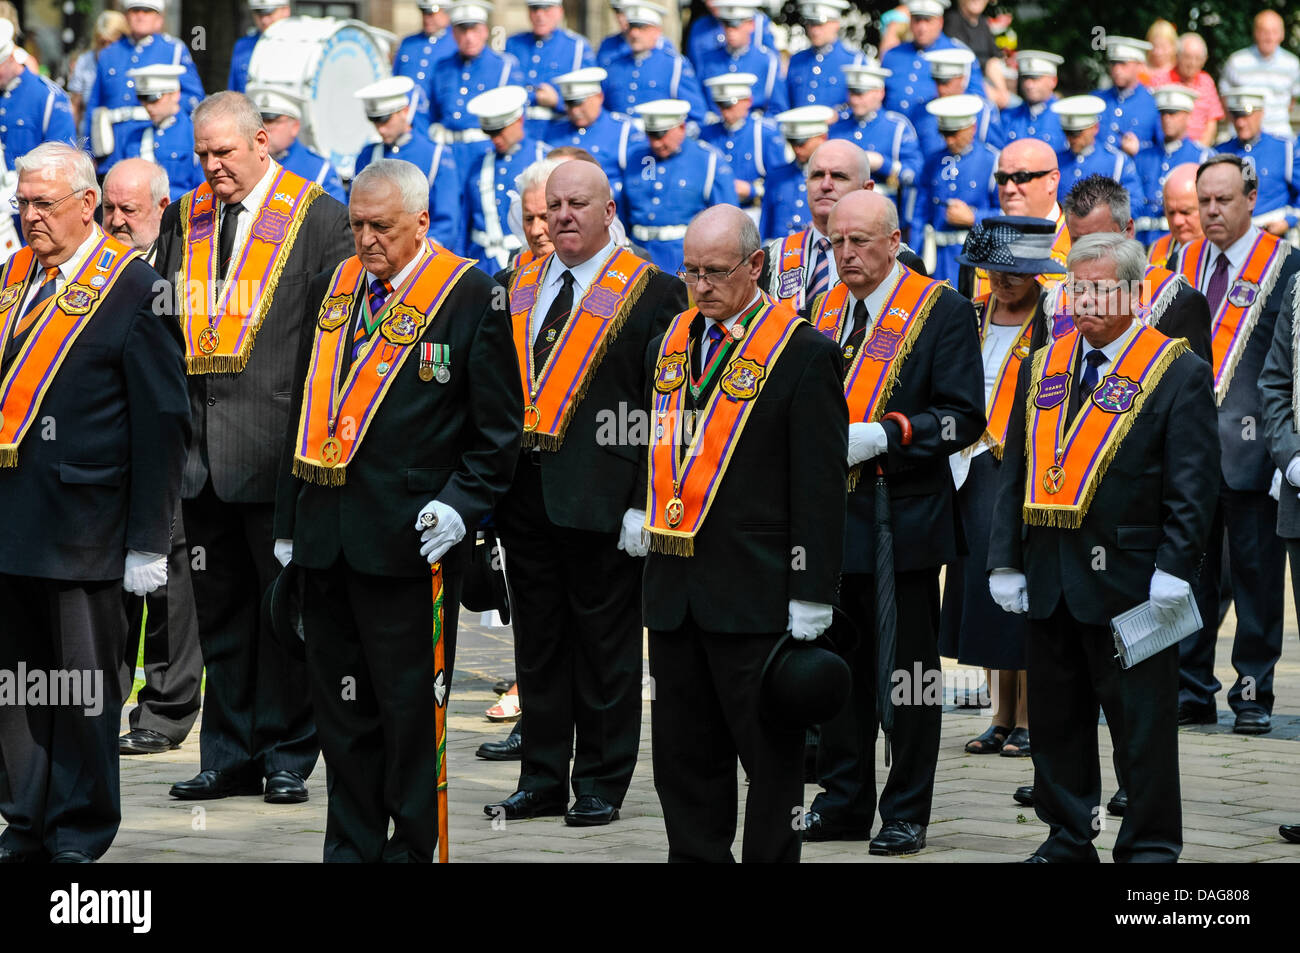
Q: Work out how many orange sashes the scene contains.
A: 14